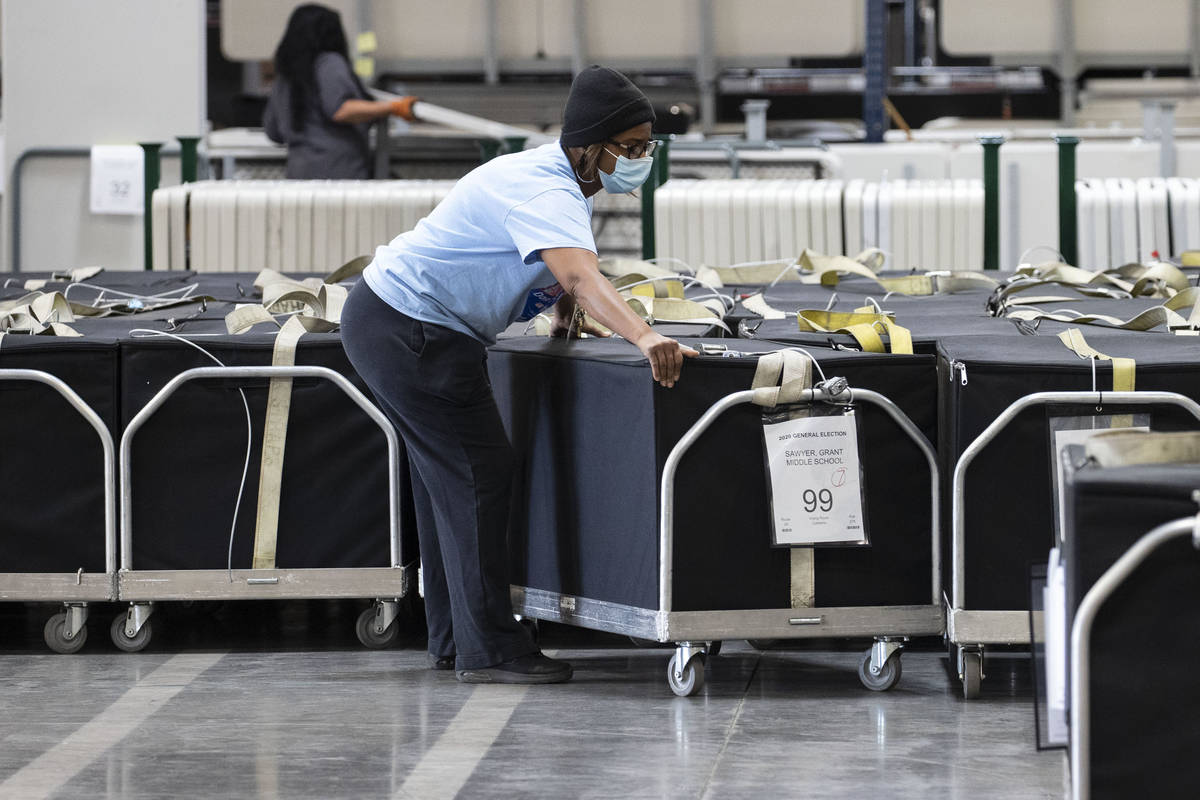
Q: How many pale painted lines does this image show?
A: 2